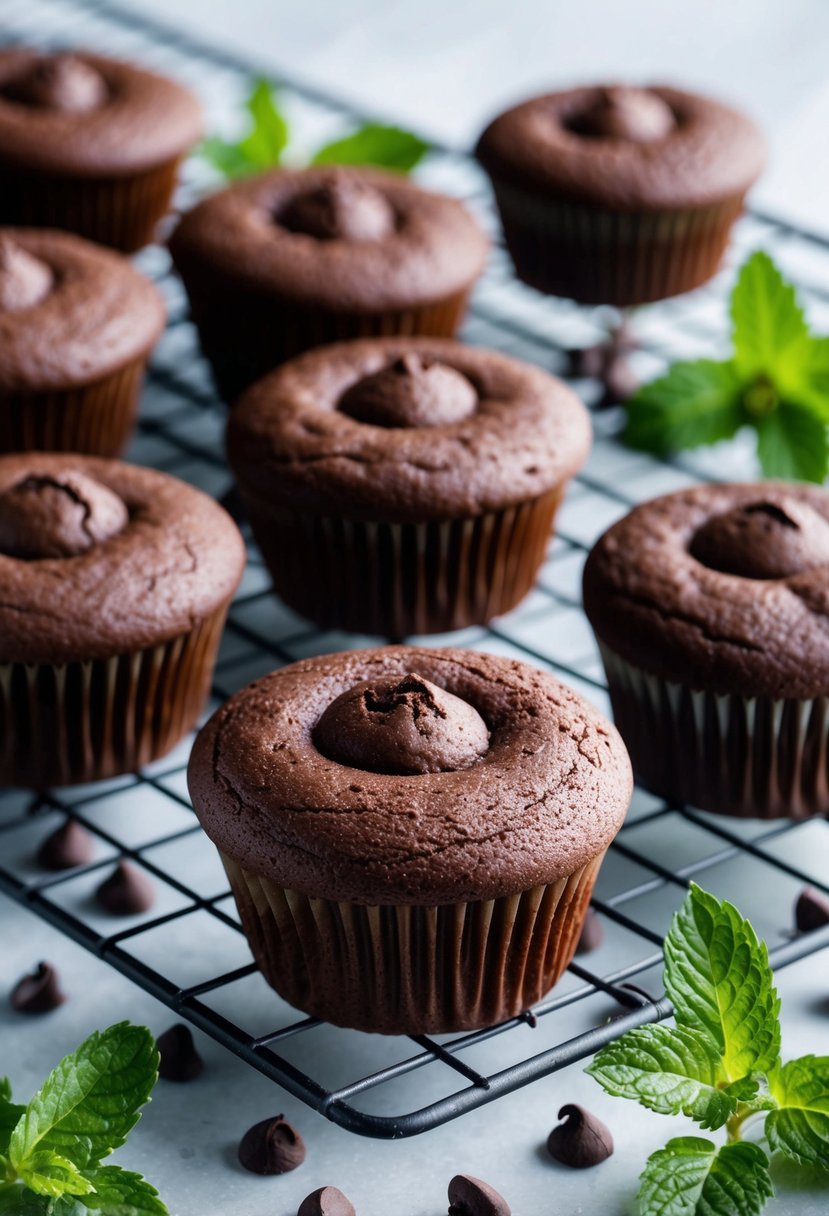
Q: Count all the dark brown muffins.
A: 8